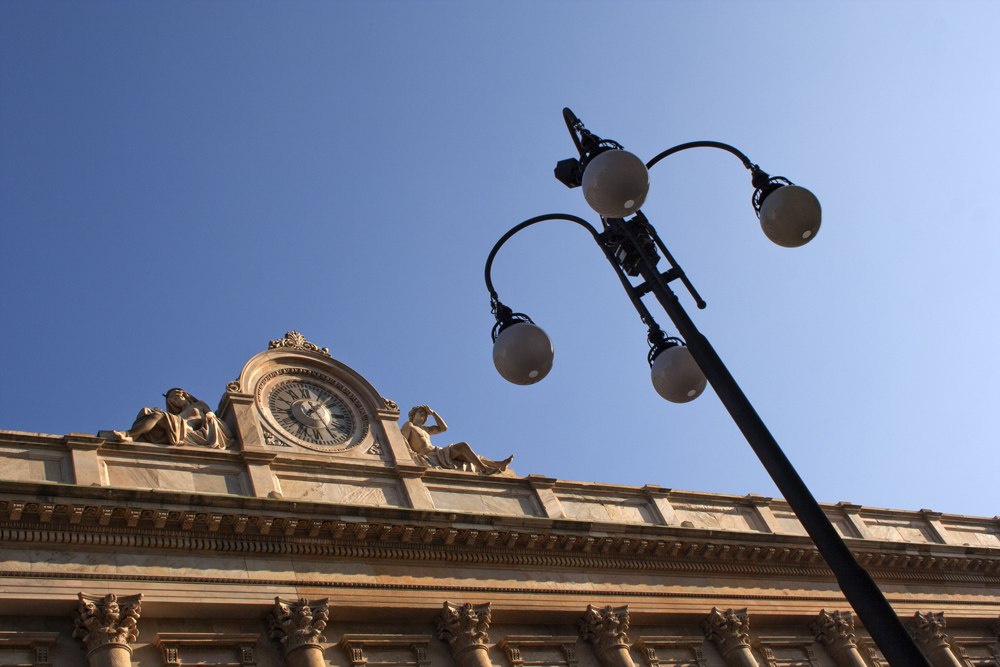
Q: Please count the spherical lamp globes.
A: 4